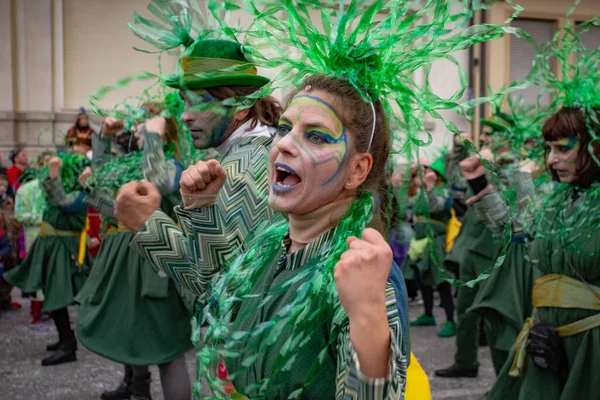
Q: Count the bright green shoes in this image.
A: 2